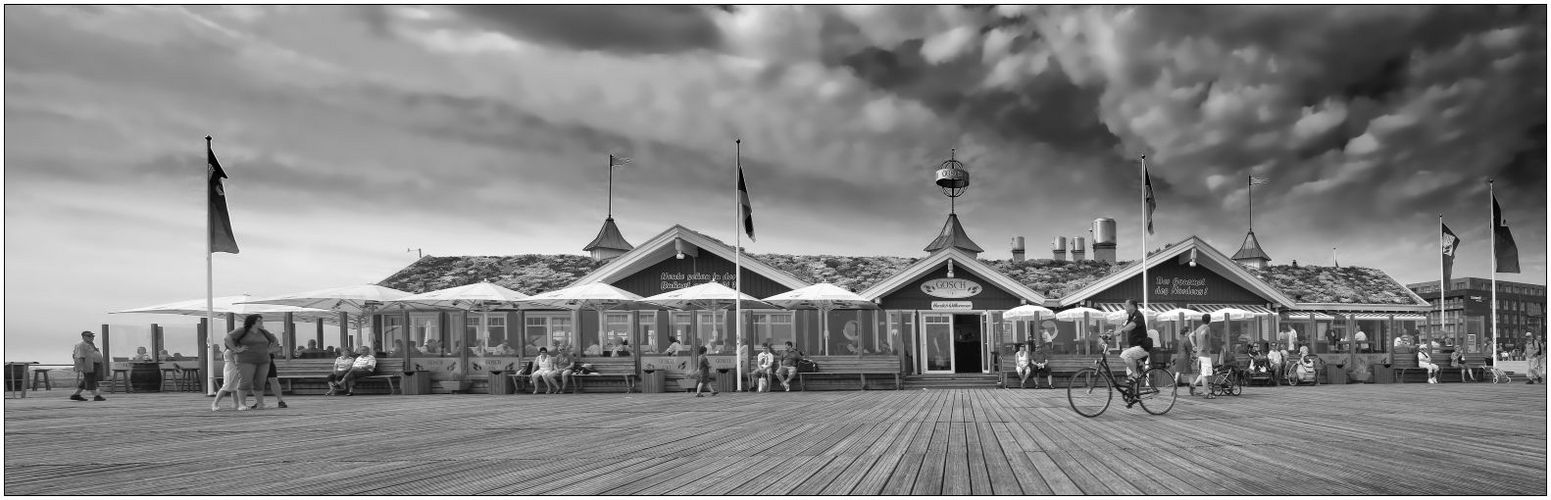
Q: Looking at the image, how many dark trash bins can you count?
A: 6